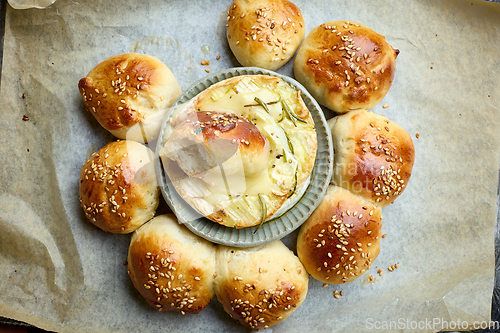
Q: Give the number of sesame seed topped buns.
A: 9